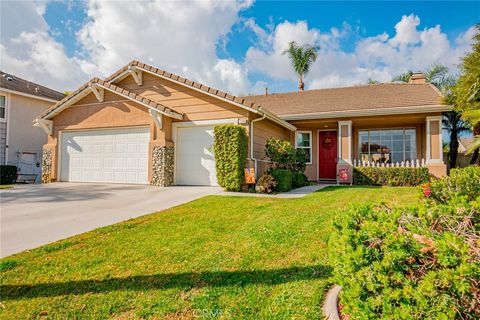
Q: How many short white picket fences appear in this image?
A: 1